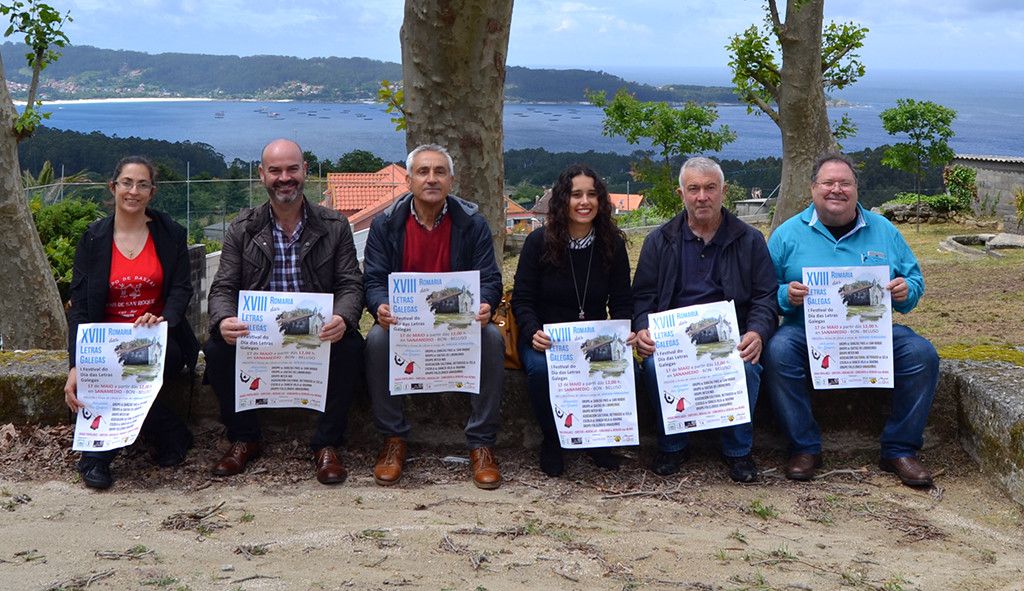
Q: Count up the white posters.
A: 6